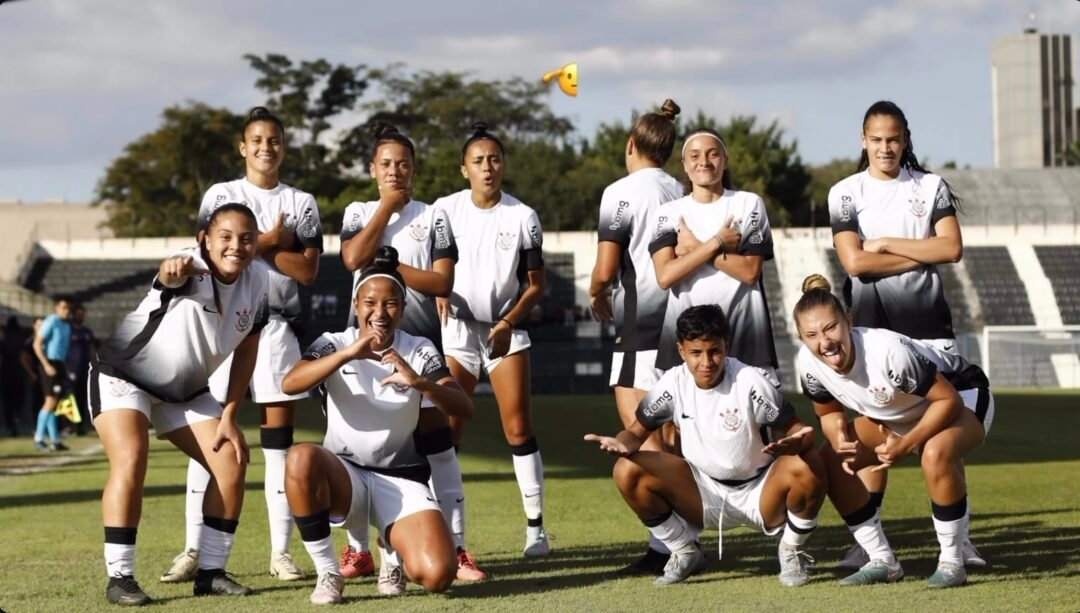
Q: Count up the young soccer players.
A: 10